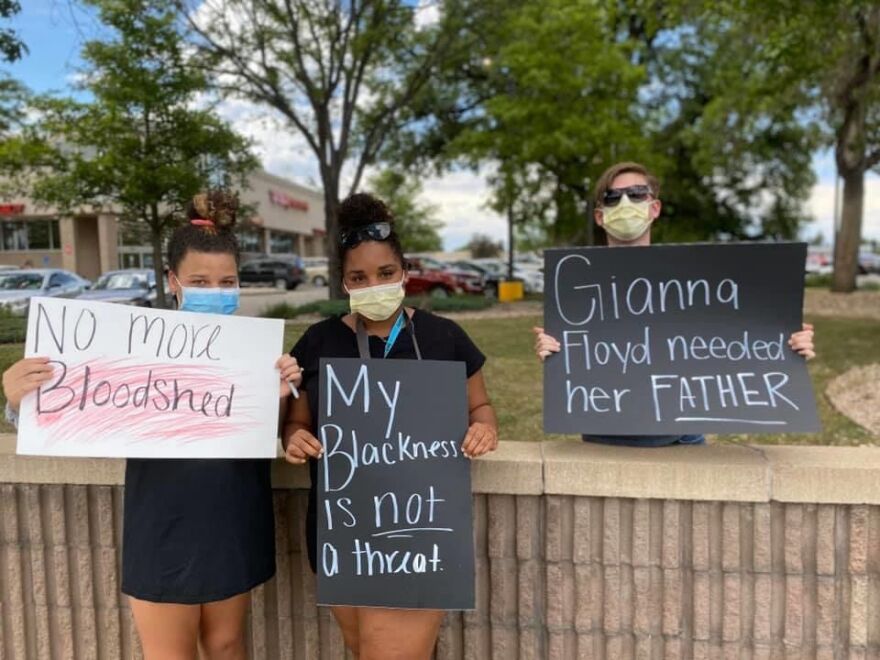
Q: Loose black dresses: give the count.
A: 2